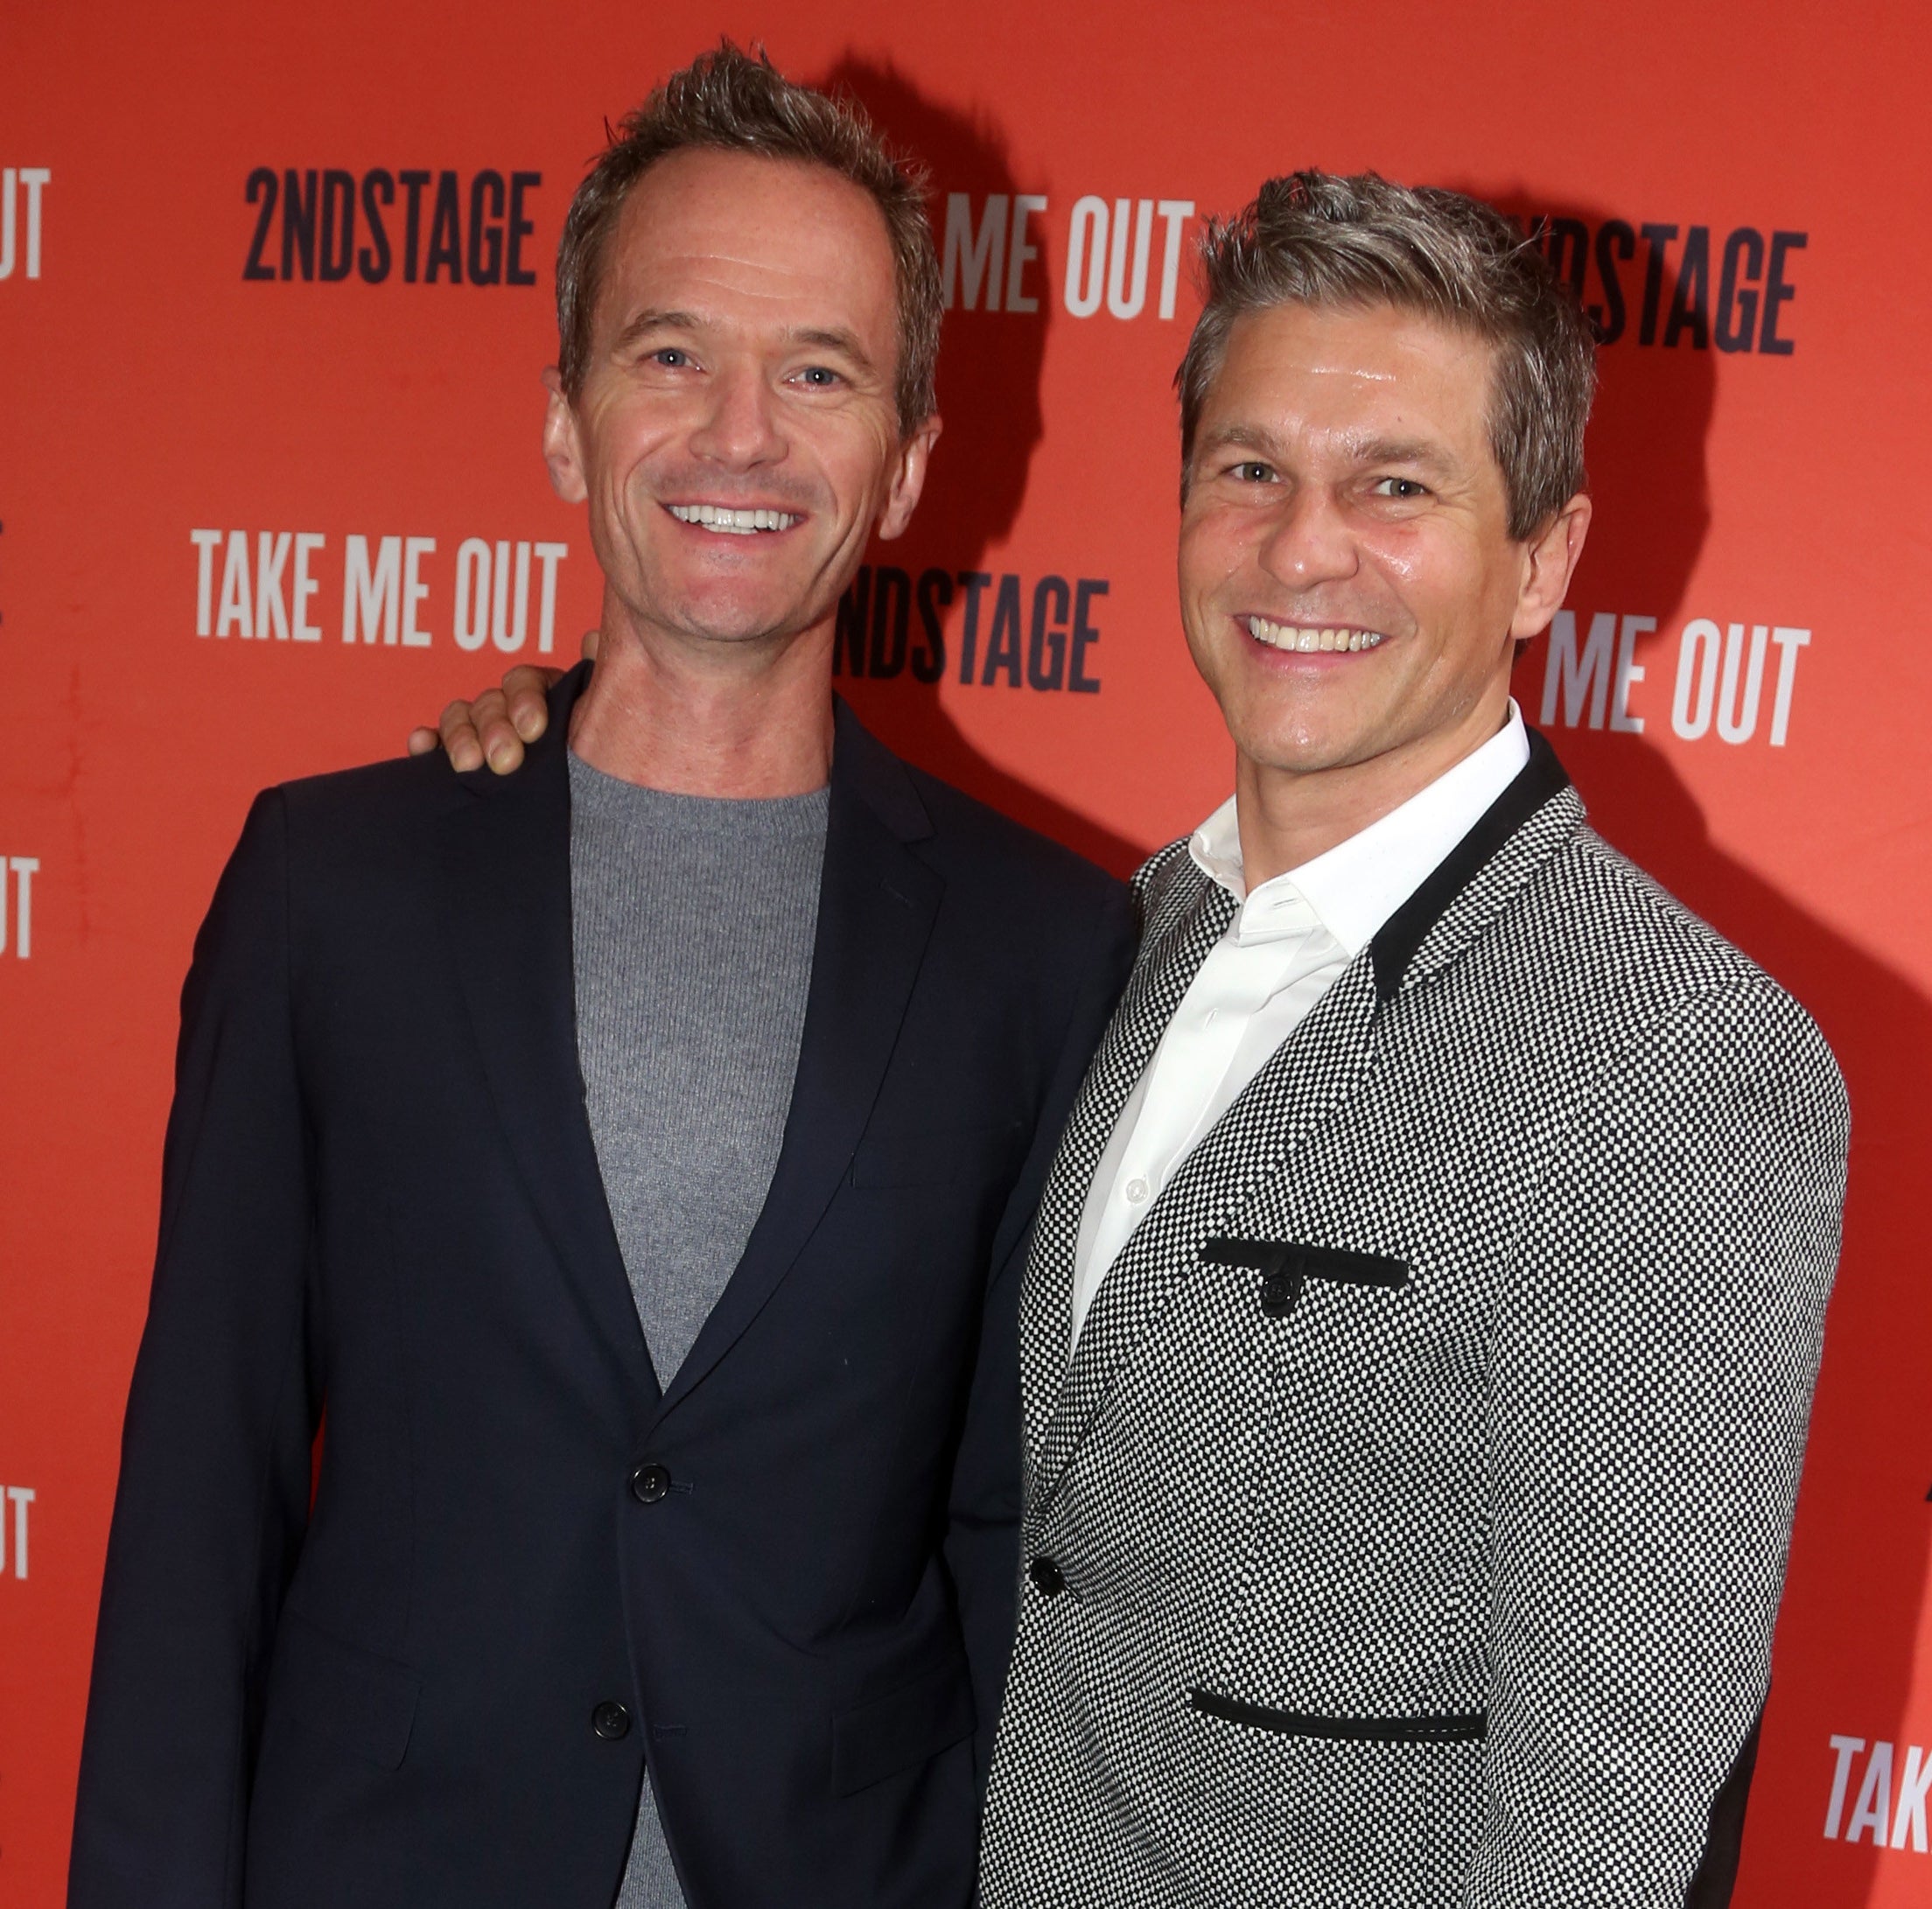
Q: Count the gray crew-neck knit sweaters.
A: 1